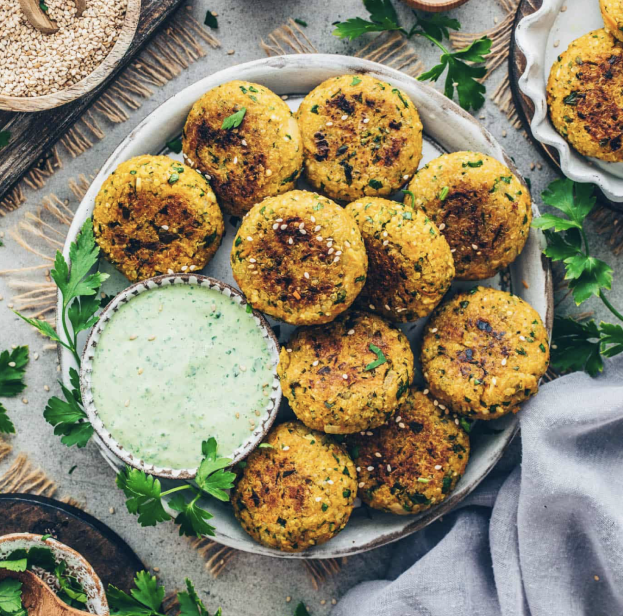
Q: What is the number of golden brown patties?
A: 12